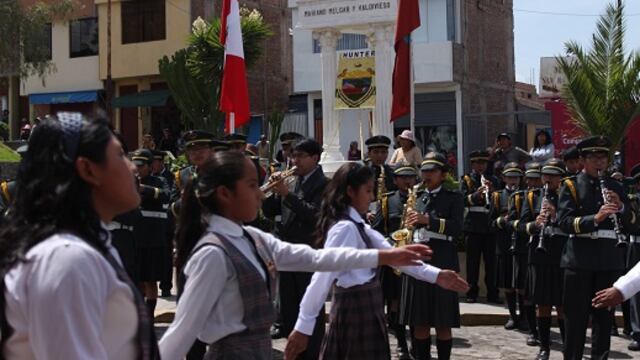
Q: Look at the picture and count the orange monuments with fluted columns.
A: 0